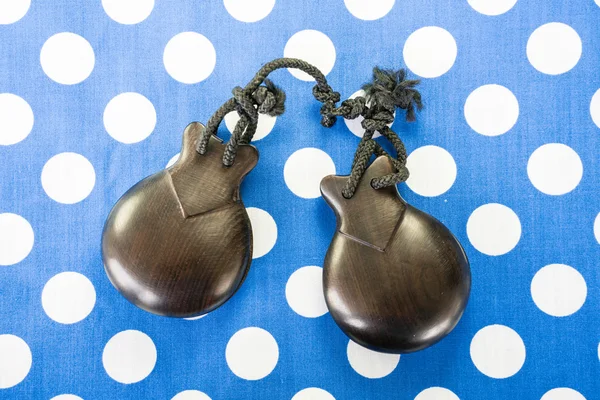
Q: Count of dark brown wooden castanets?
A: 2